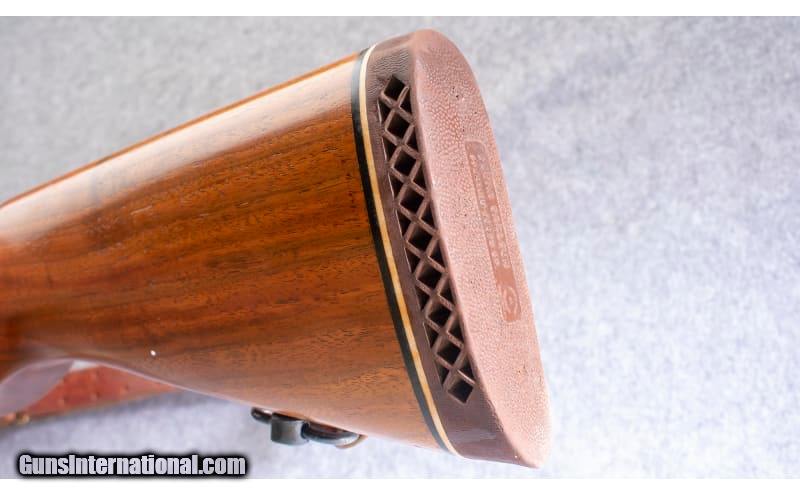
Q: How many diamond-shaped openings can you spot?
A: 9